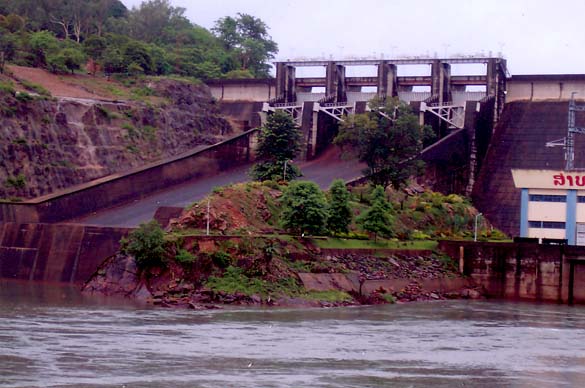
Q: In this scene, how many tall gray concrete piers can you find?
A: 5